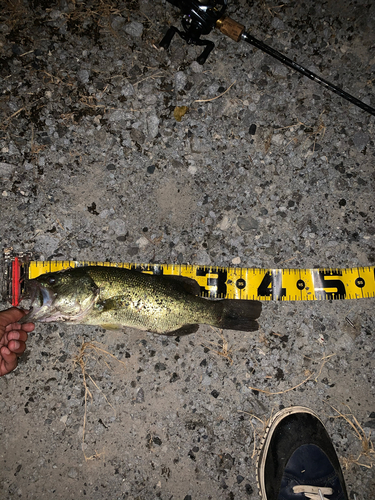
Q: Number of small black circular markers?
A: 3